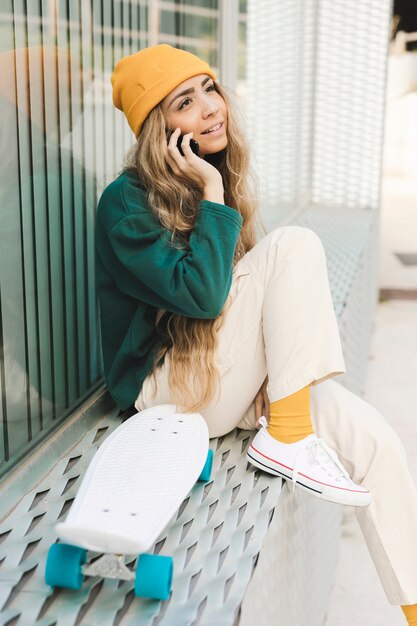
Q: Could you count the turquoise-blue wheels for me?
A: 3